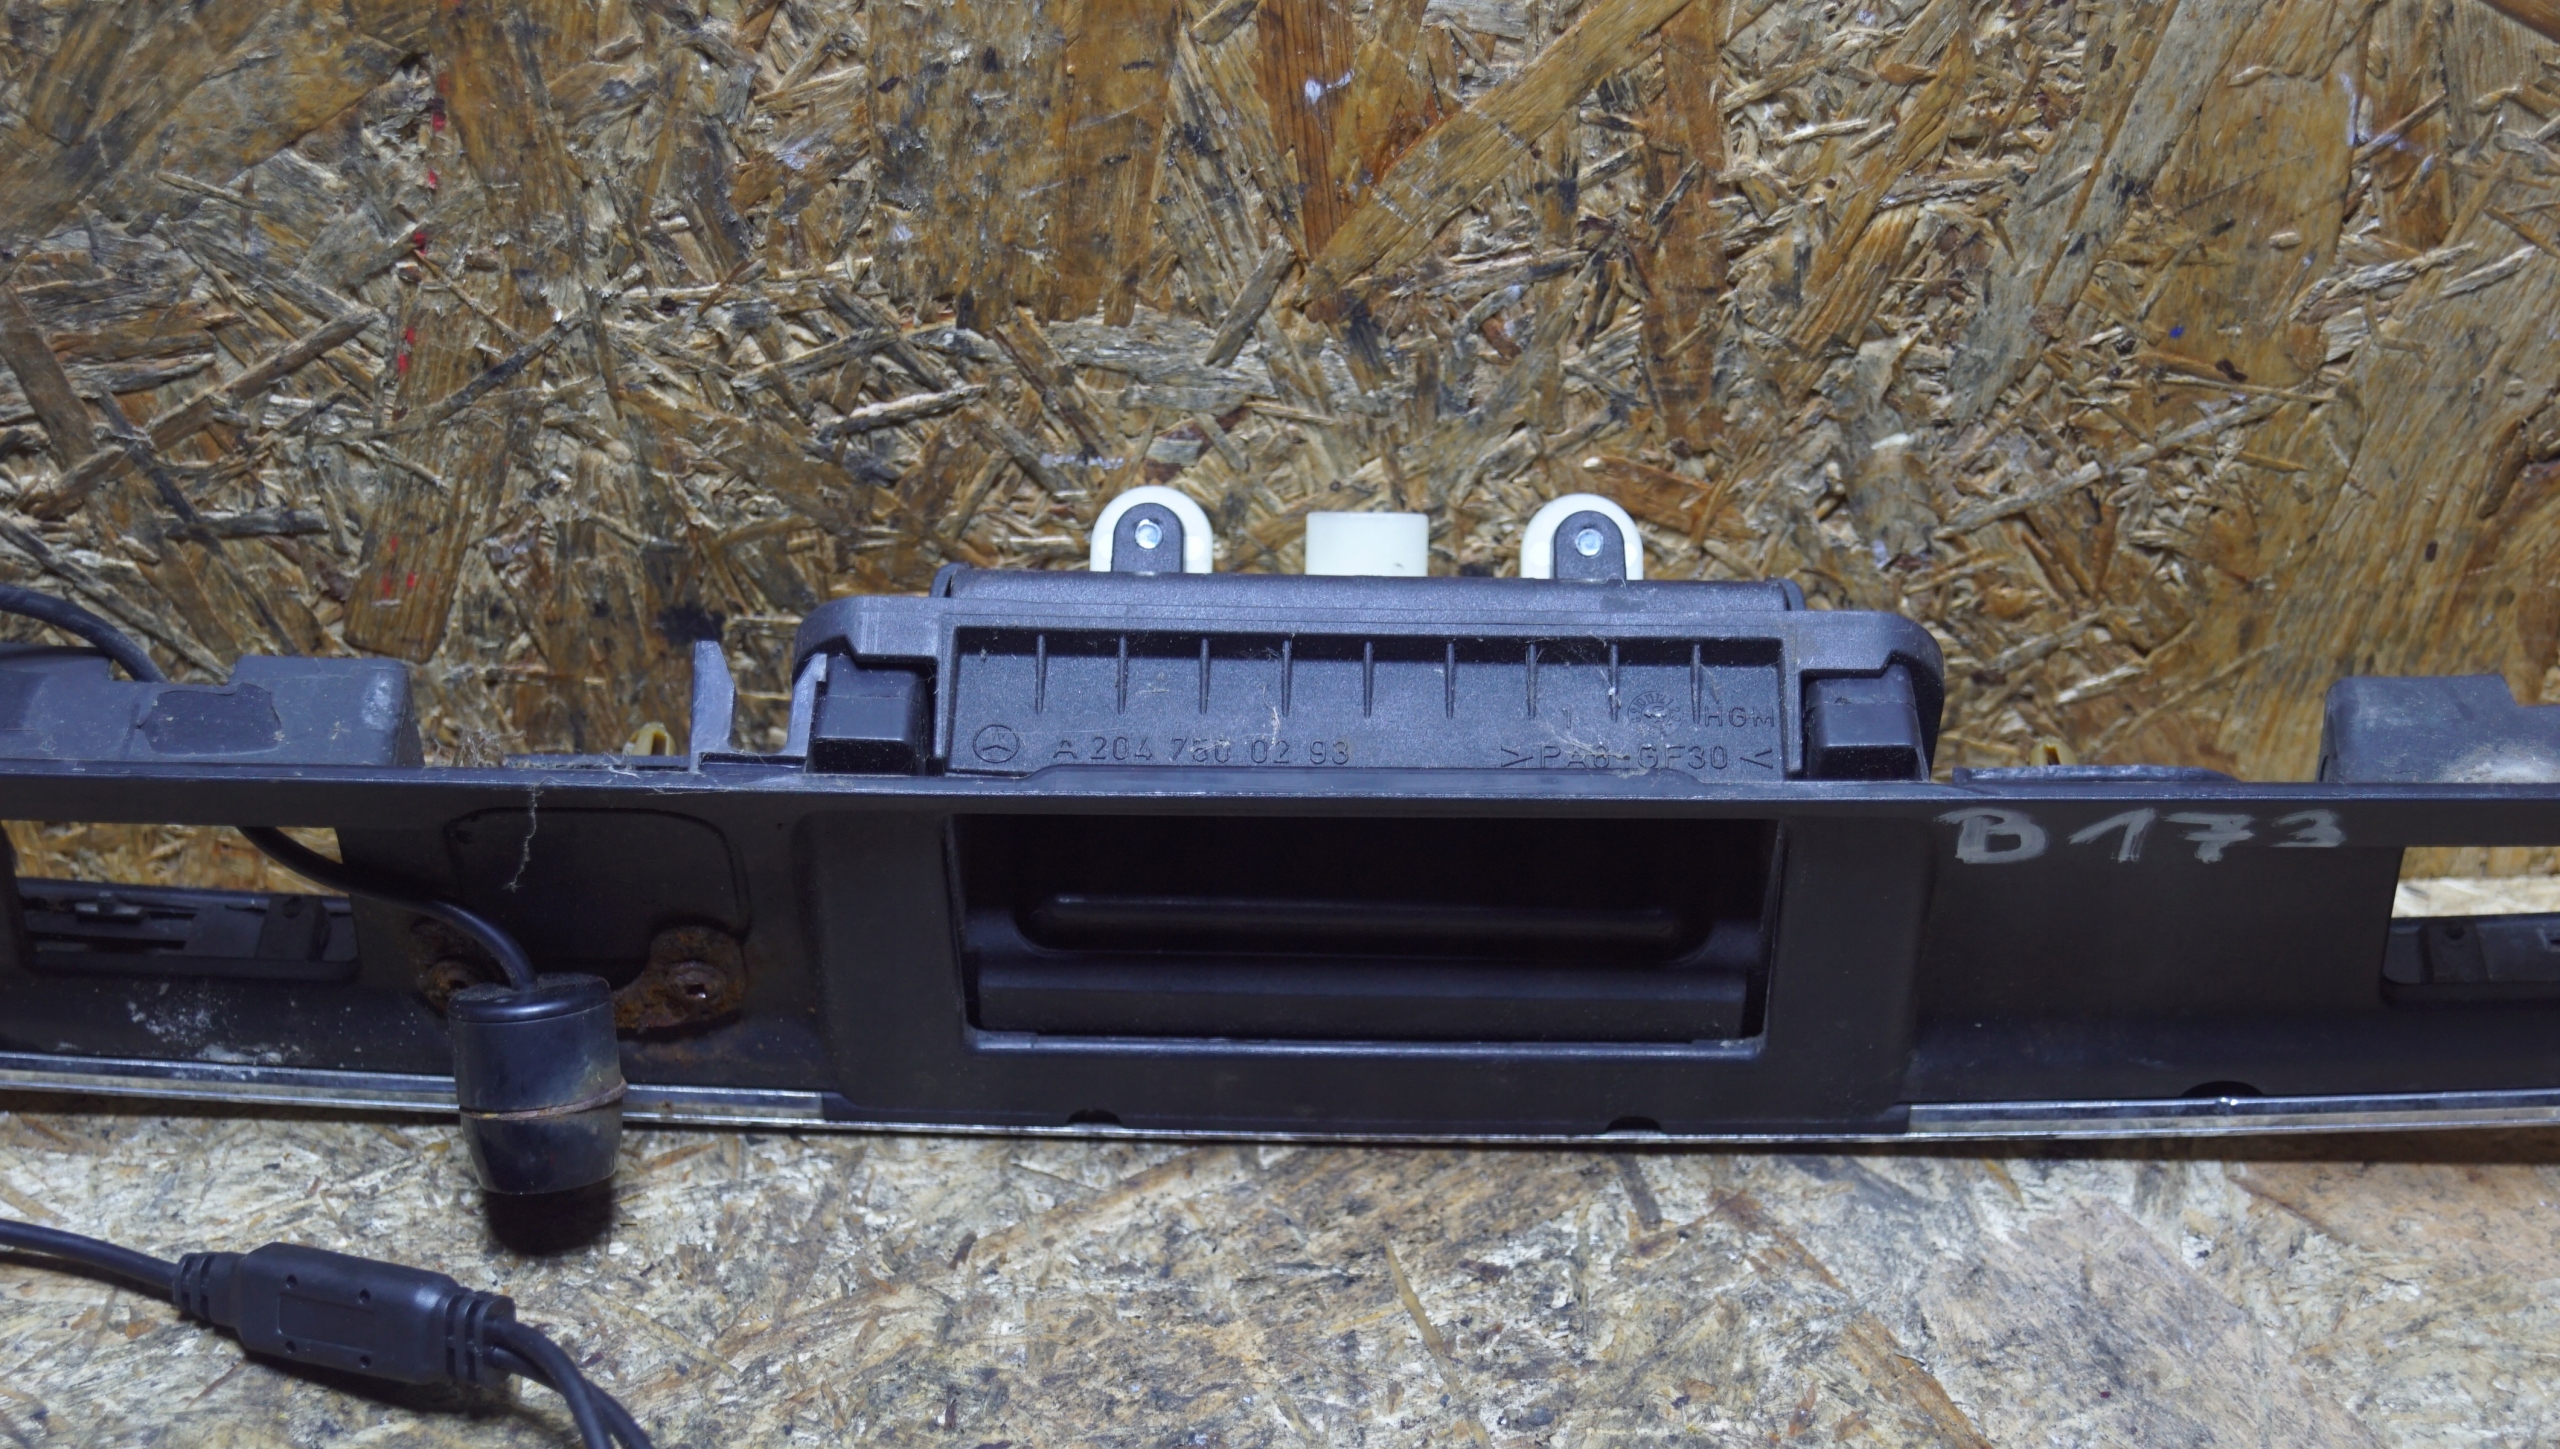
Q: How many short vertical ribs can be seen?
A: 9